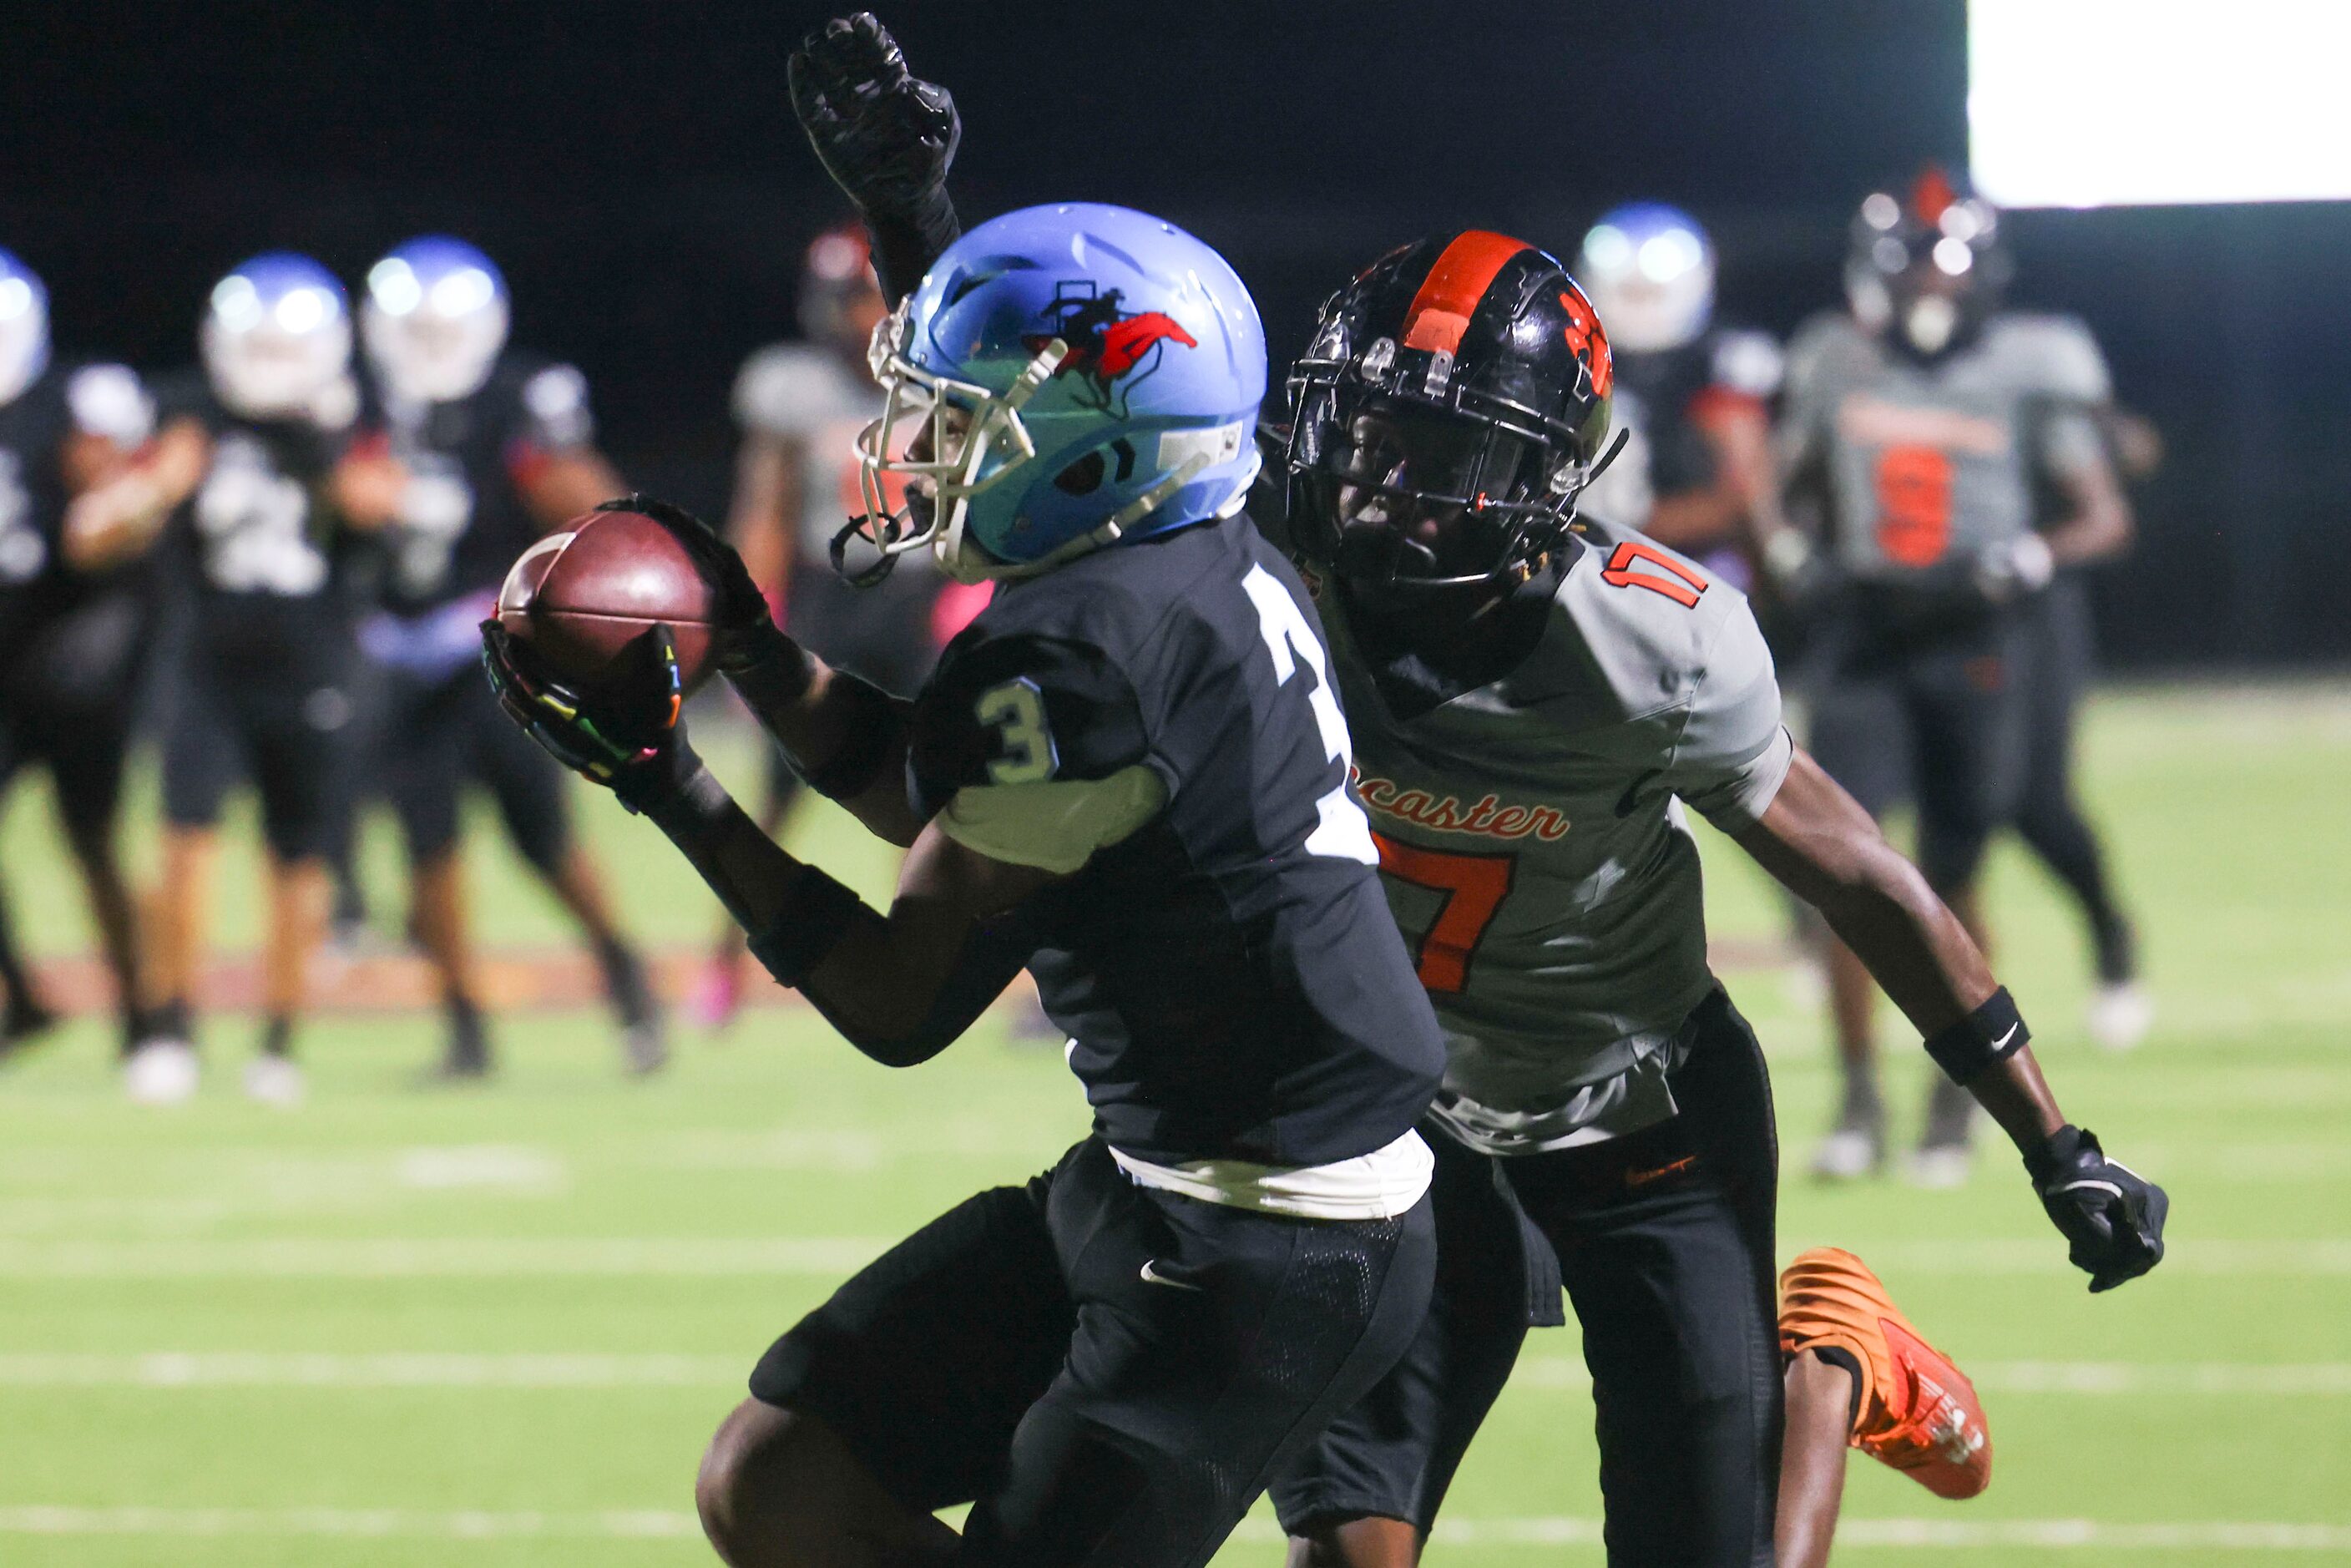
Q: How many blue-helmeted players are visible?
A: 5